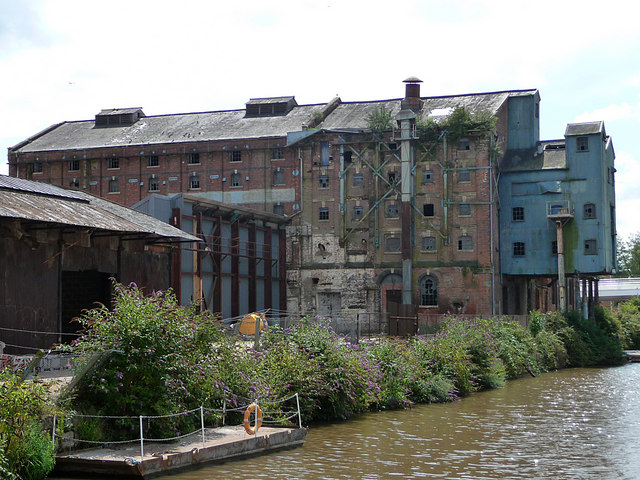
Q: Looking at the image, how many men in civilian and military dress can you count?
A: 0